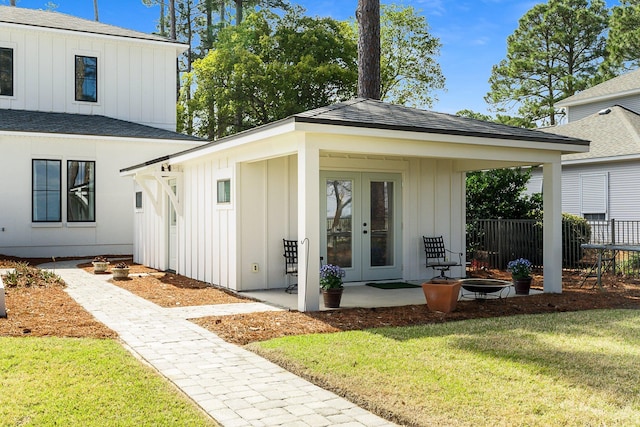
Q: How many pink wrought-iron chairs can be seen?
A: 0